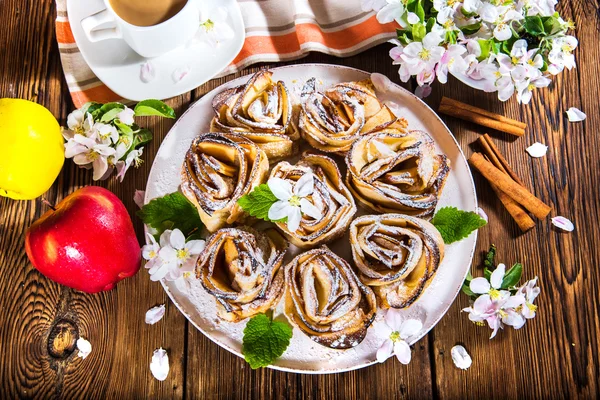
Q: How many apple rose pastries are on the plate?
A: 8